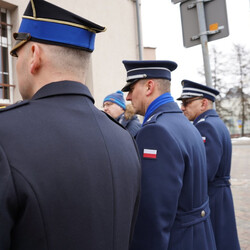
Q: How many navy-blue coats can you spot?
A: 2